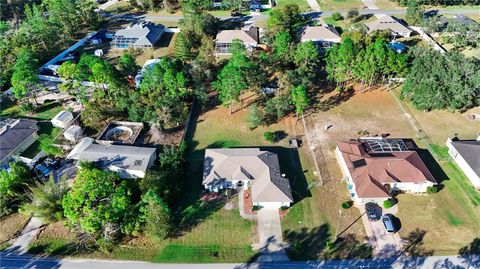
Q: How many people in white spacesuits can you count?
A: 0